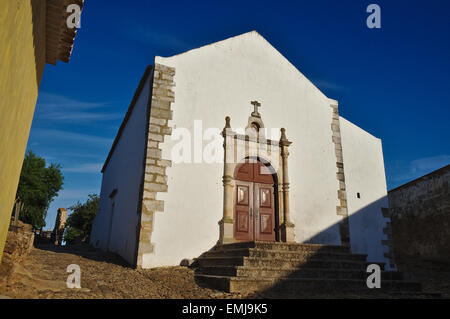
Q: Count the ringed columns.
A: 2